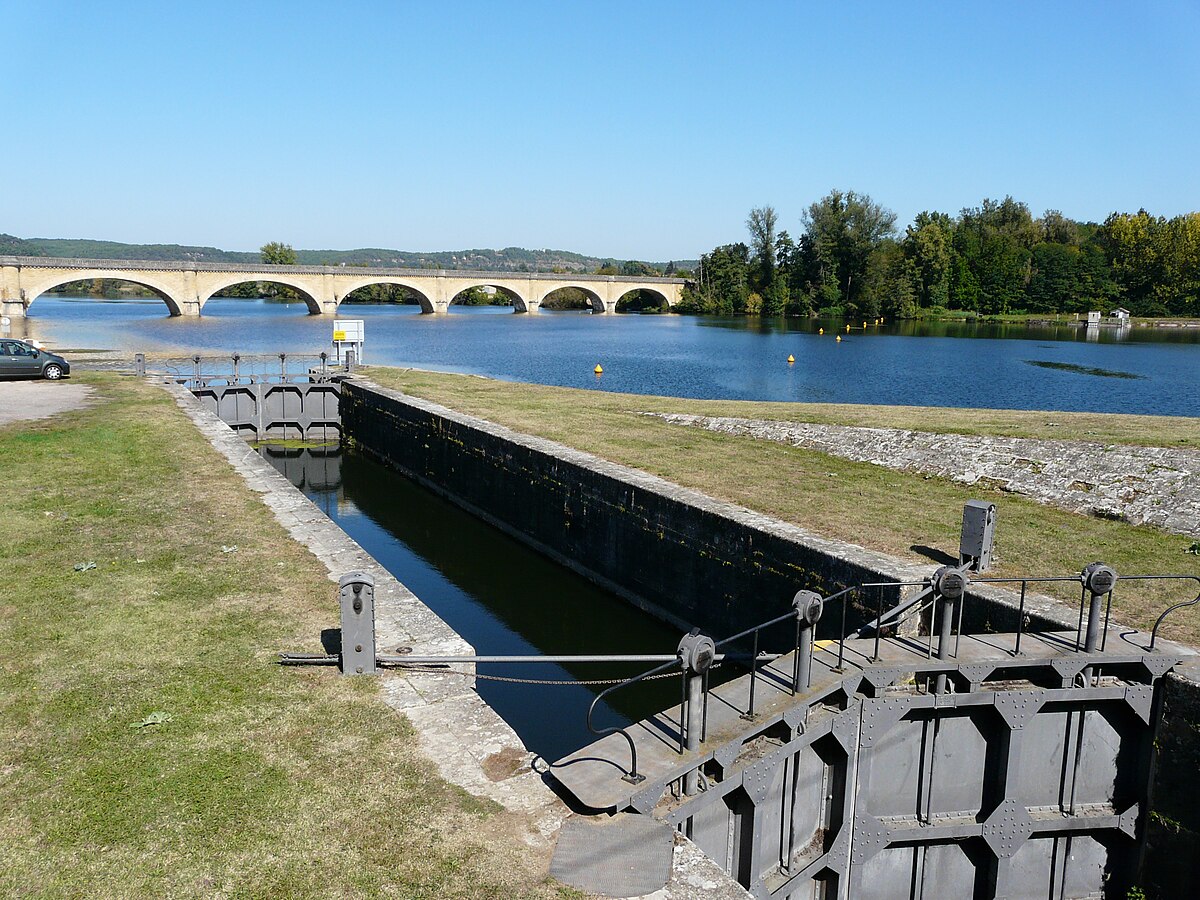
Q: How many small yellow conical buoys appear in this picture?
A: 8